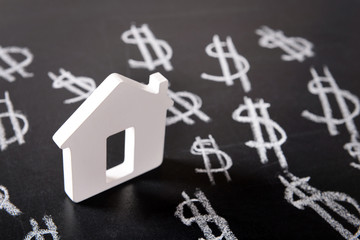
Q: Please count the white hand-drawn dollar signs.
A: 15